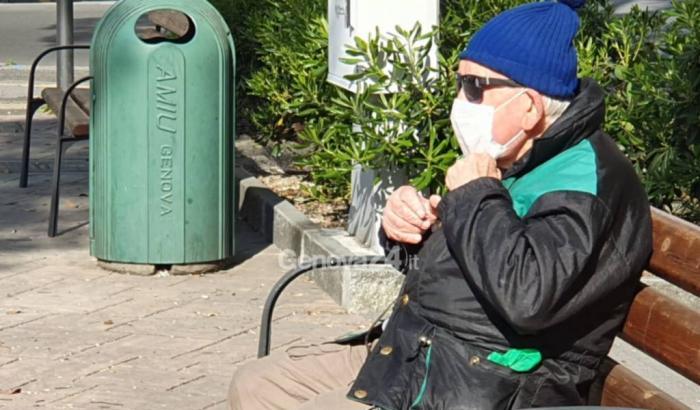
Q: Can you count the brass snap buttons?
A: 4